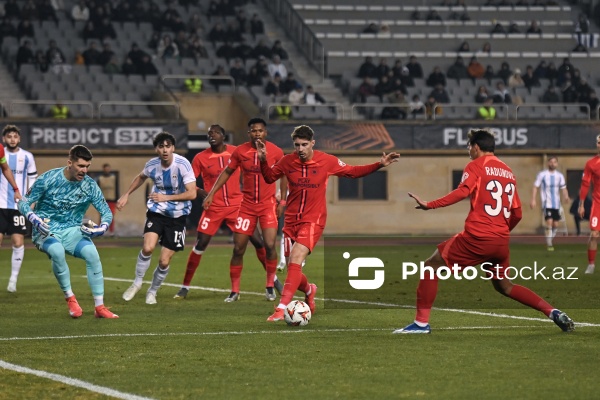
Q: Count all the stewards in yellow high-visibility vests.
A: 4